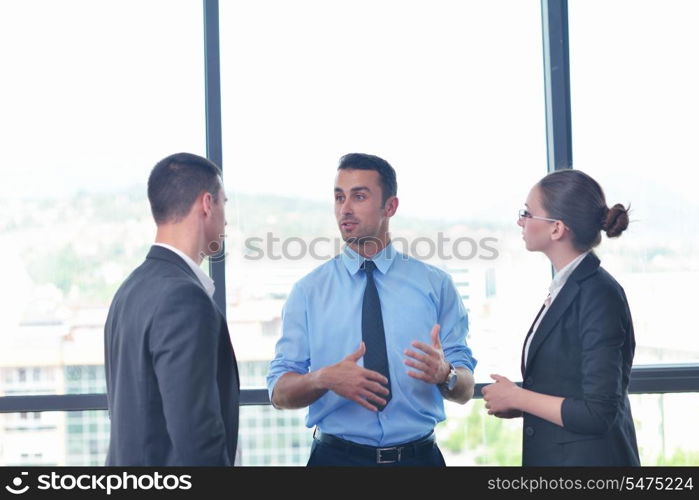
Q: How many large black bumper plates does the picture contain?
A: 0